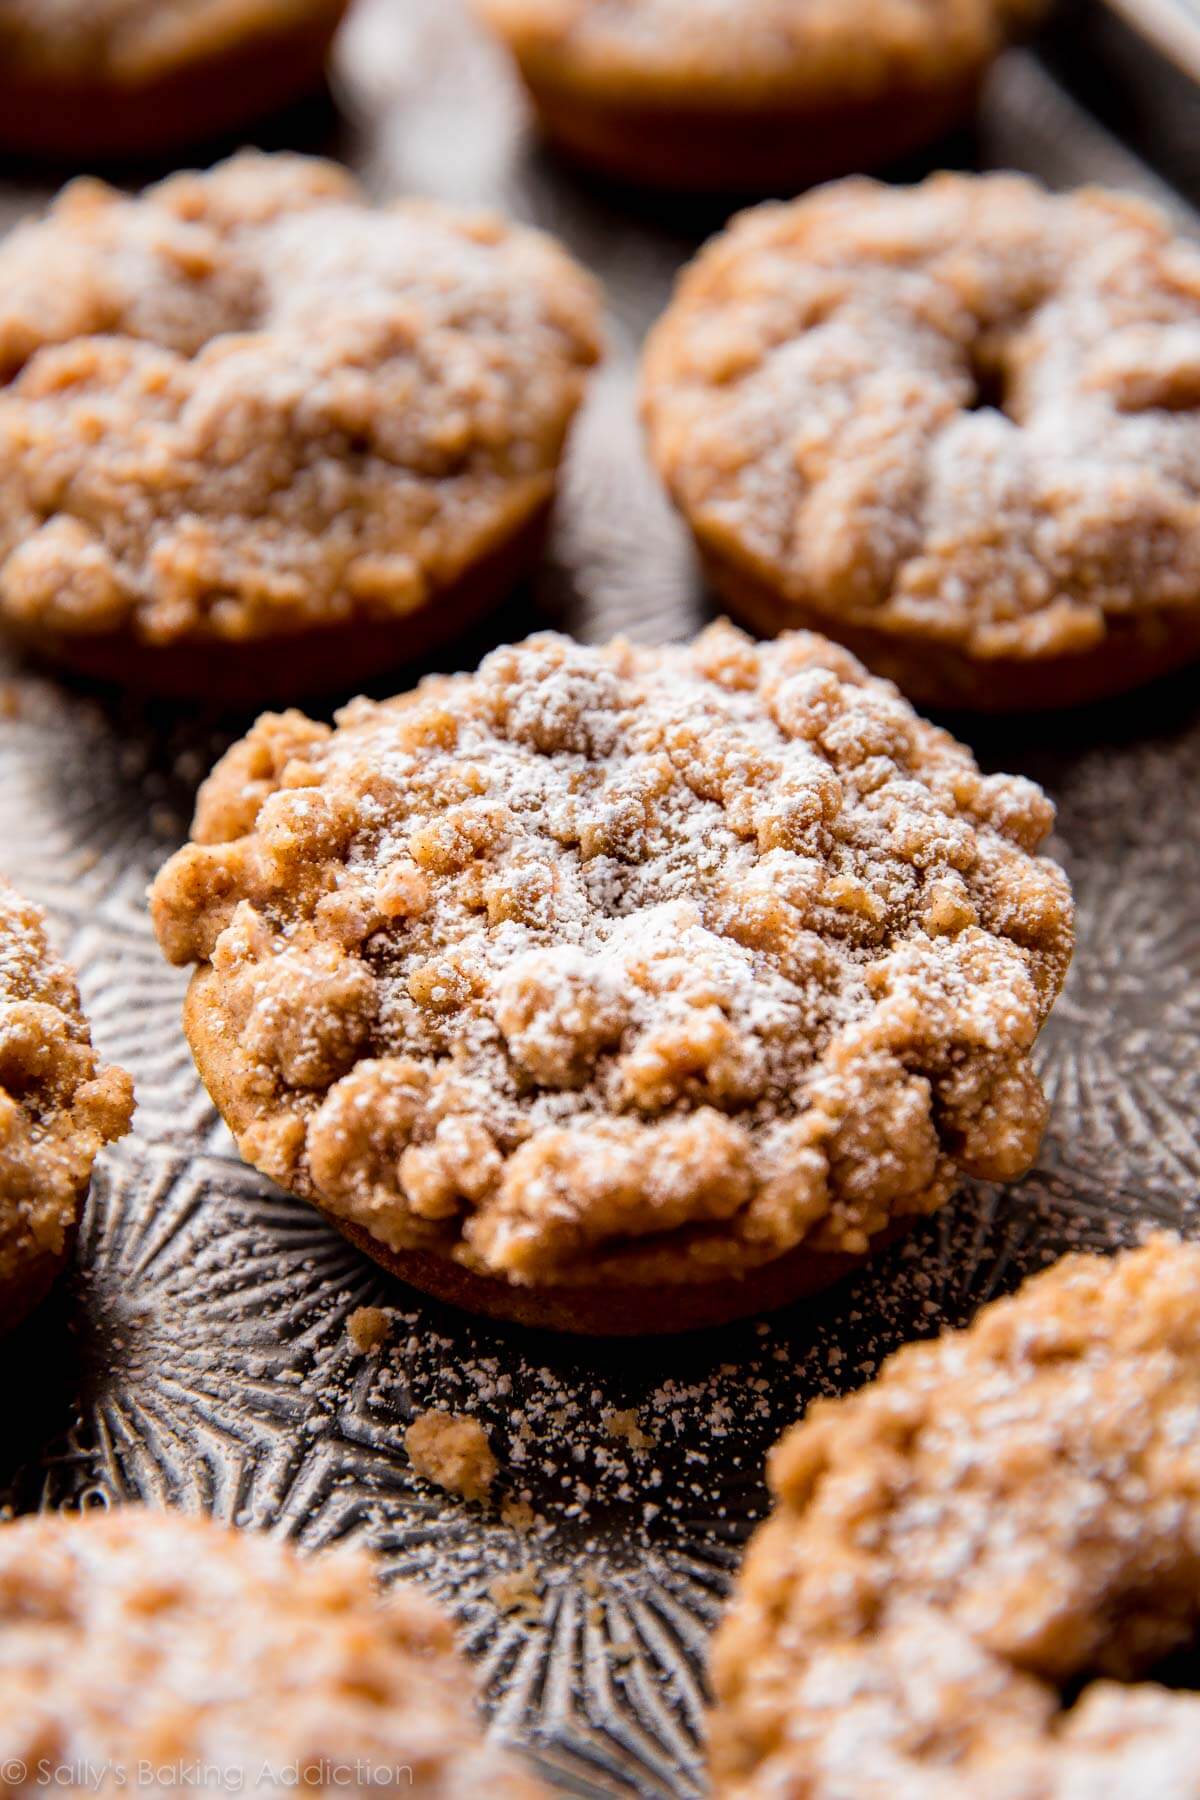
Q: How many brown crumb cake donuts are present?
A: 8